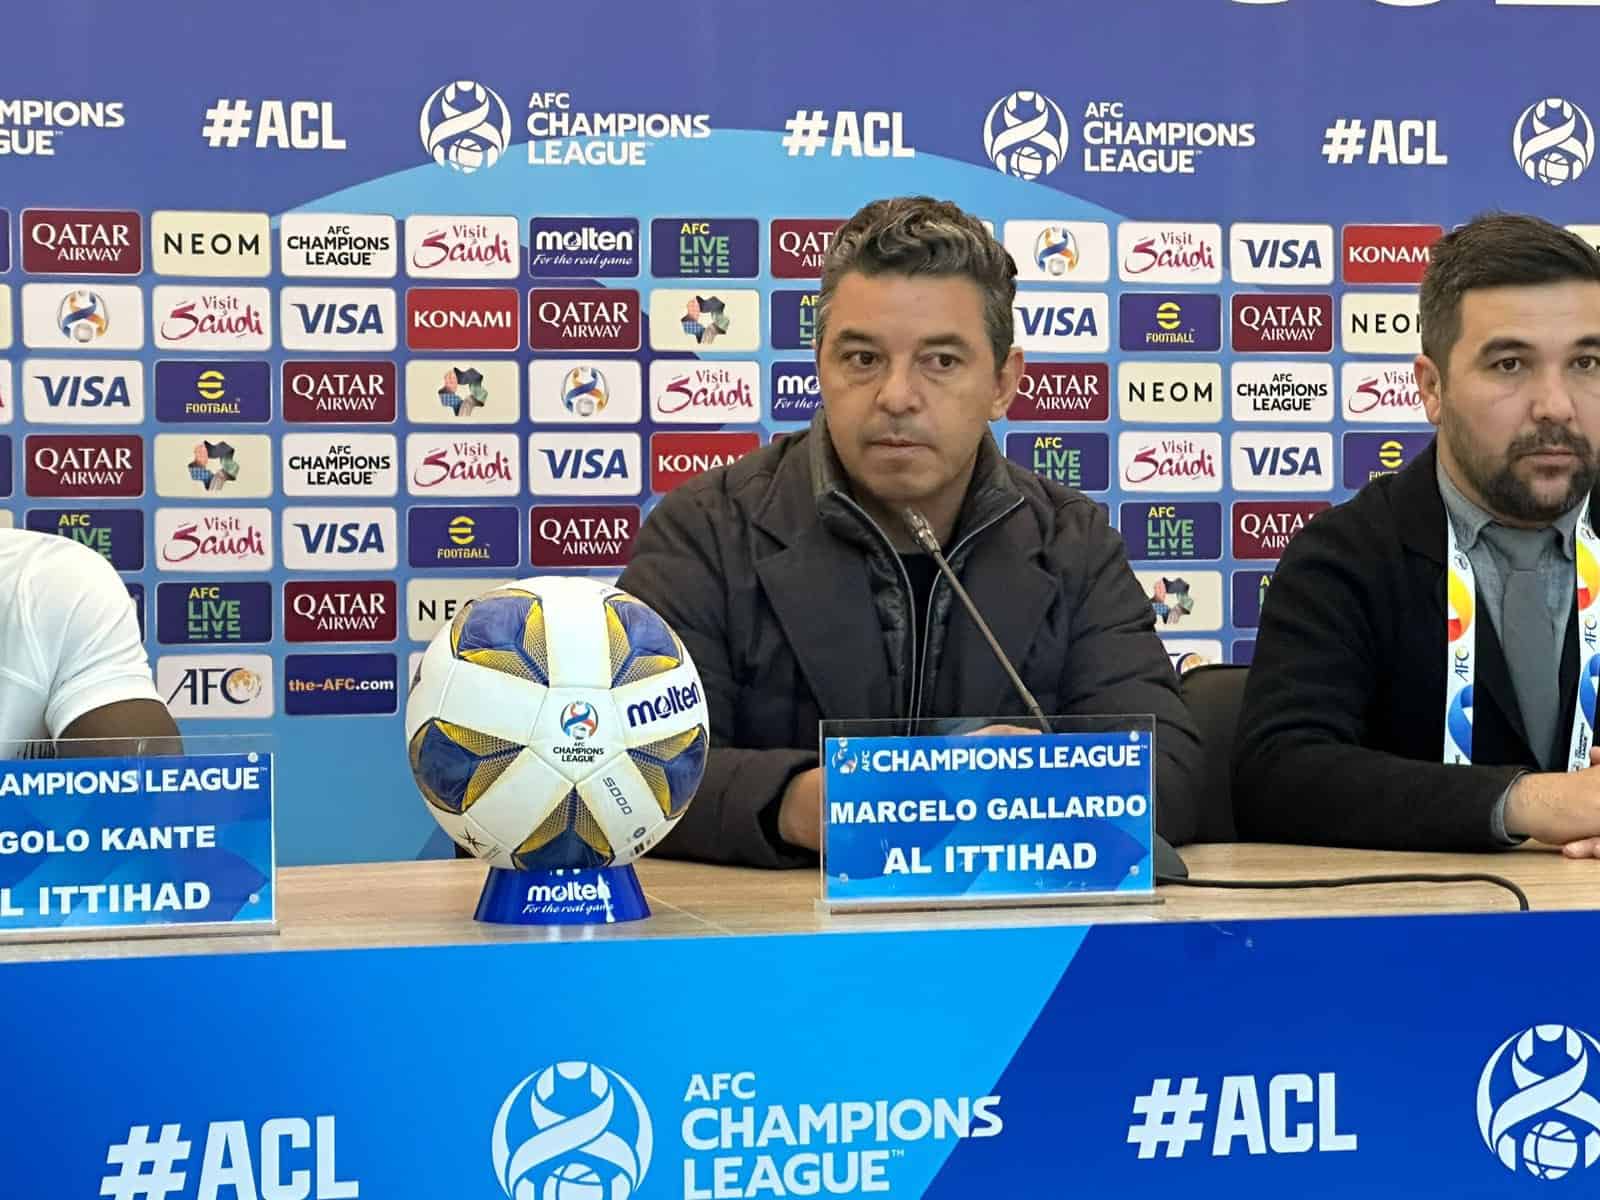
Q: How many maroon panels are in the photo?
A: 10